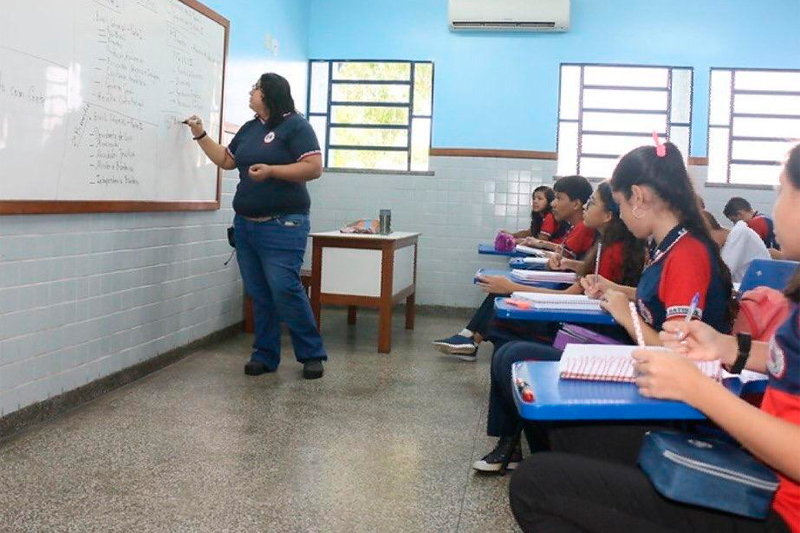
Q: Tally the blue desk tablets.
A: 5